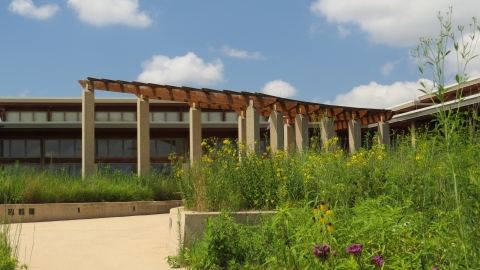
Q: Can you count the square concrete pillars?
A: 11